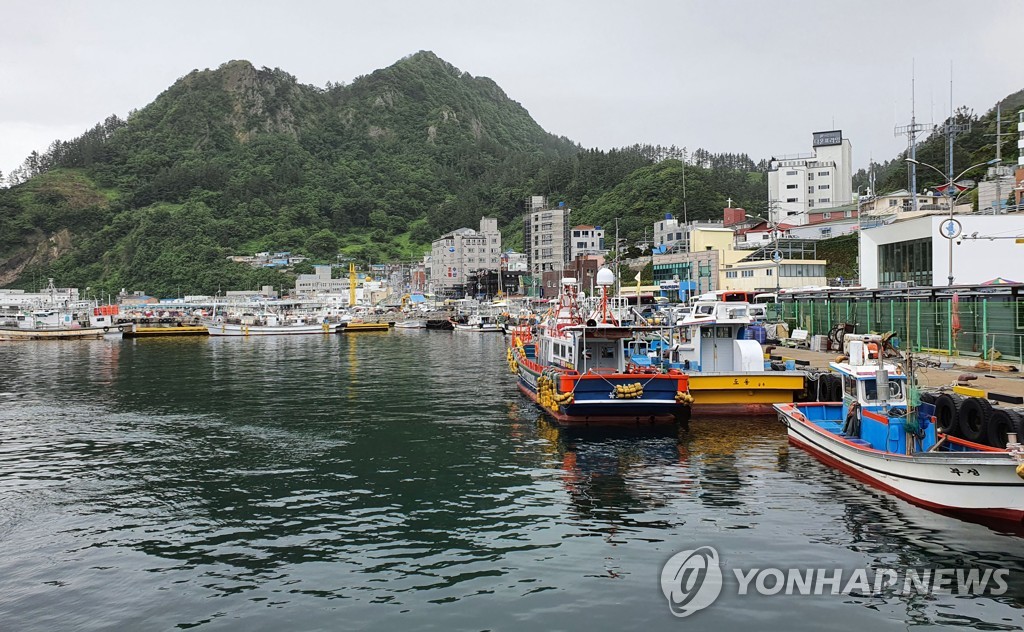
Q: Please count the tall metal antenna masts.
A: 2